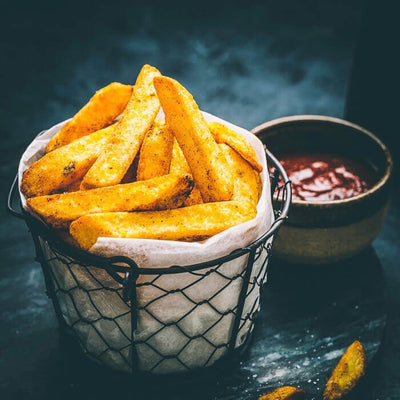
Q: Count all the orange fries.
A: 12